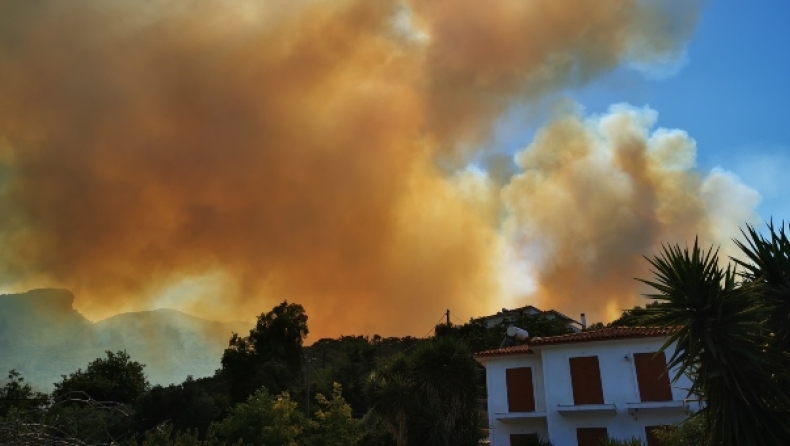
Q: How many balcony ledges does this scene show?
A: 3